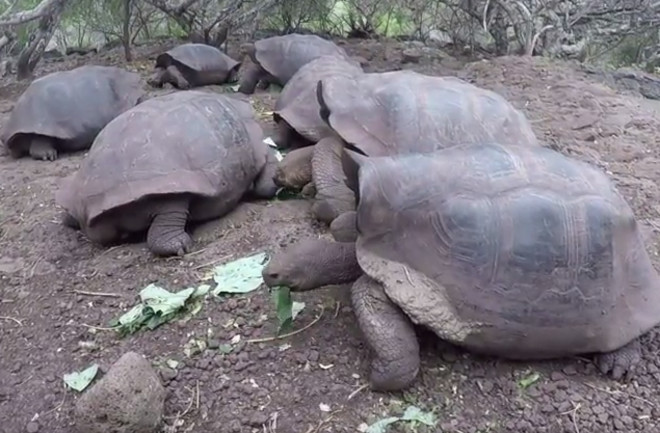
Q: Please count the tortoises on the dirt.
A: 7